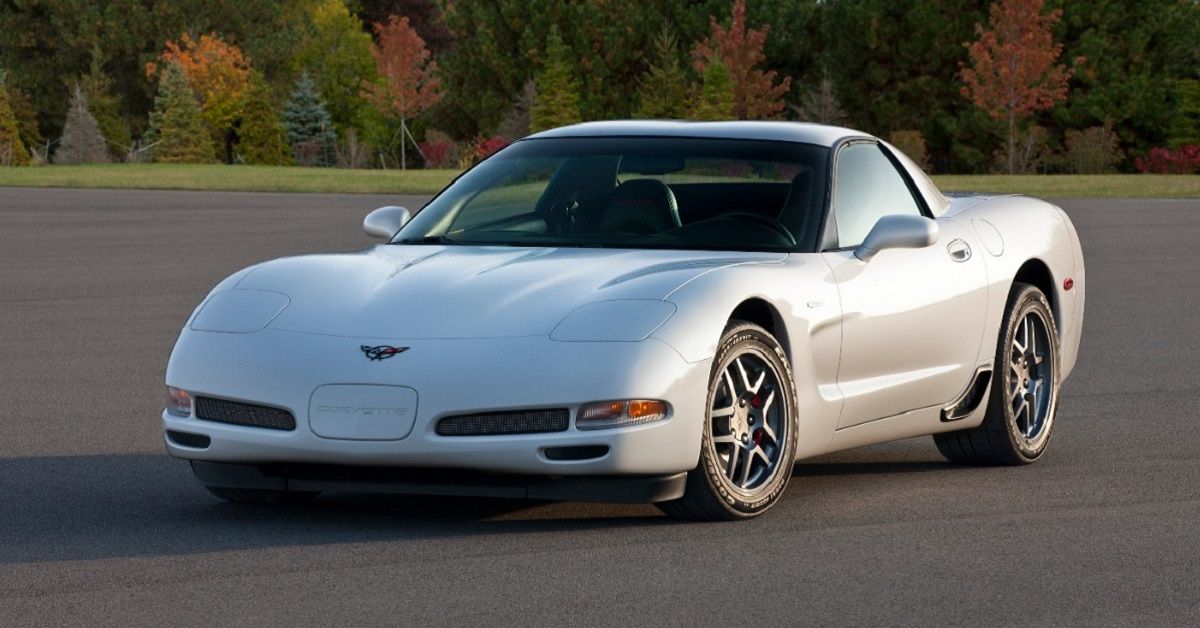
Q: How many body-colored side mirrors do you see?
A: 2